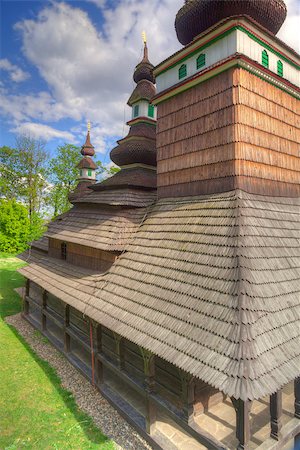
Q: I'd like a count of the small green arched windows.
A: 4